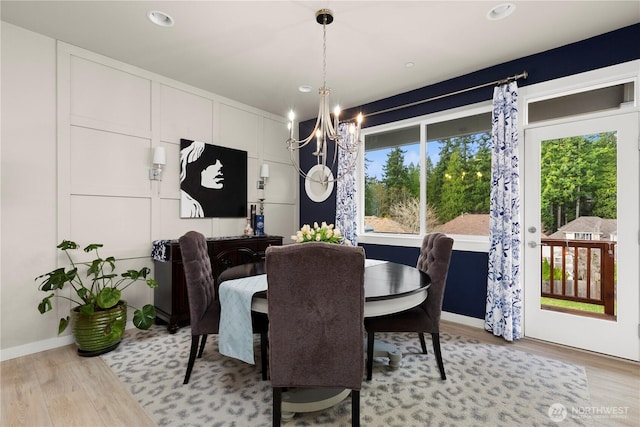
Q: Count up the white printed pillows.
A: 0